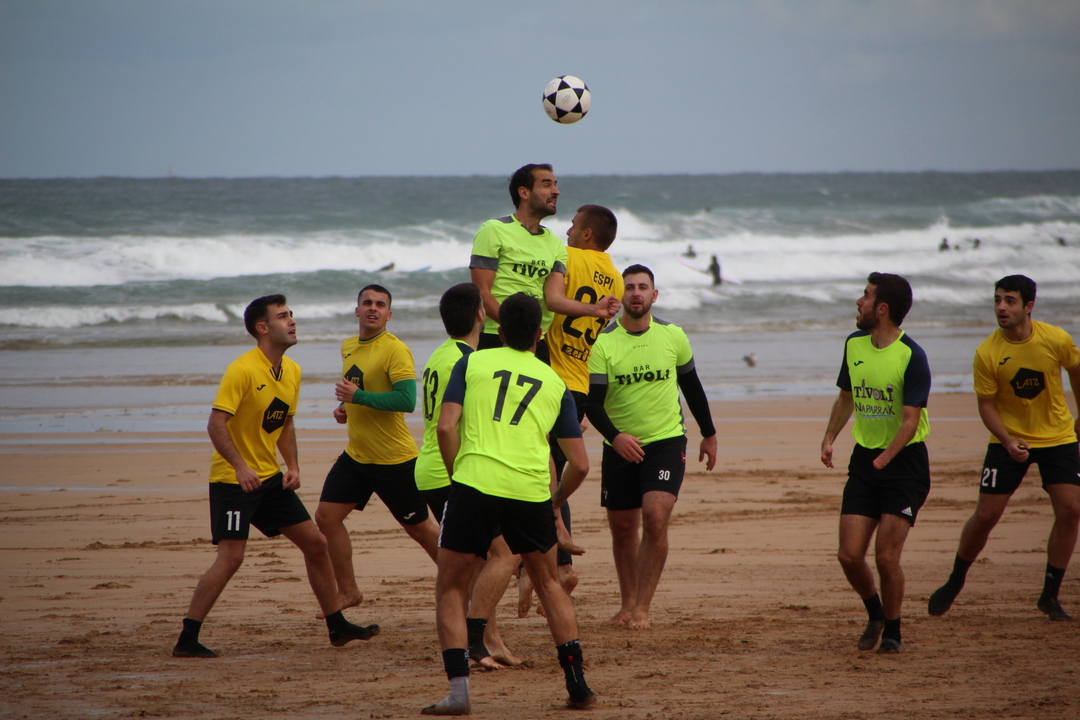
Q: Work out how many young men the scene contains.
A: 9